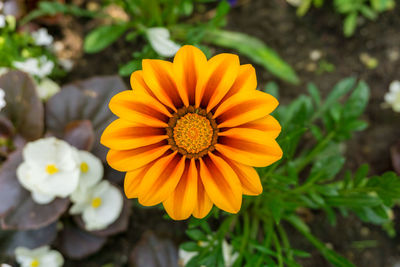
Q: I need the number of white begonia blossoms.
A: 4